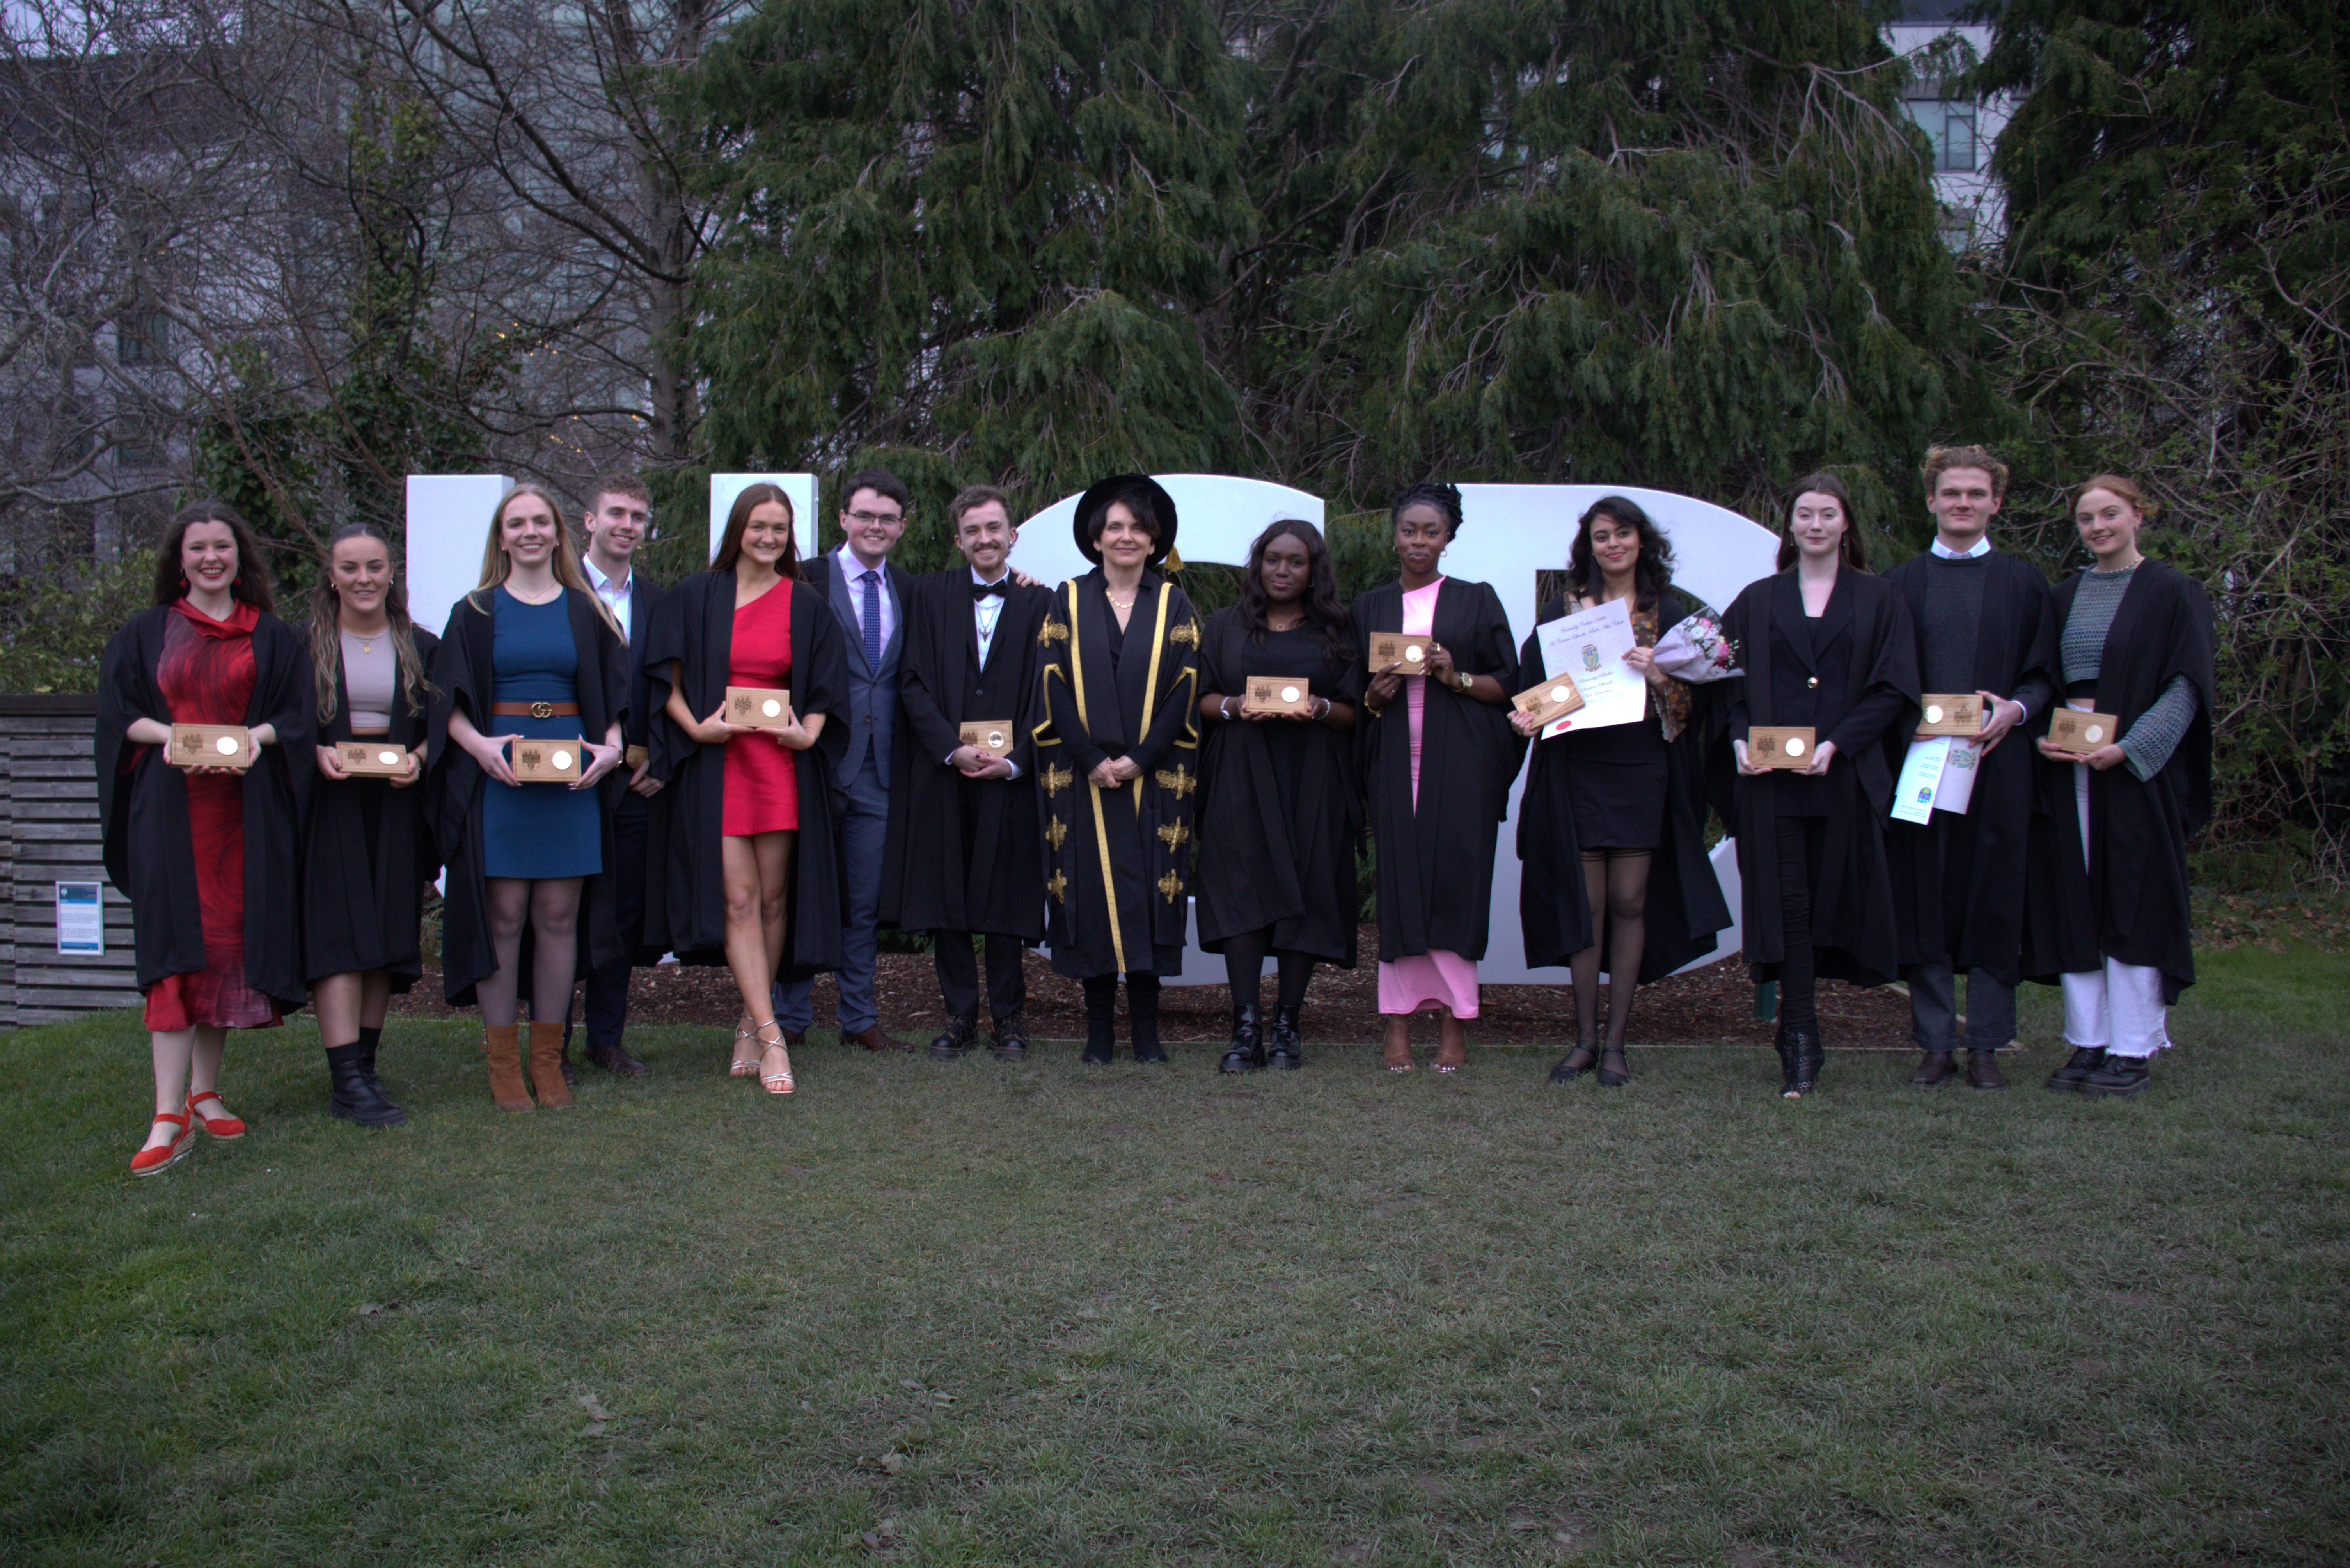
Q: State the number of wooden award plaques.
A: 12